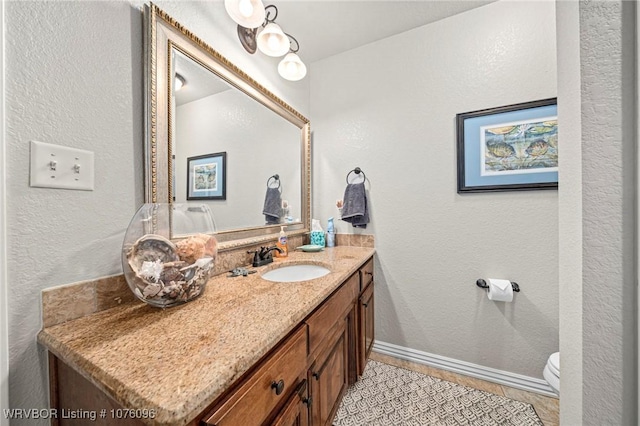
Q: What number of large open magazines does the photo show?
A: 0